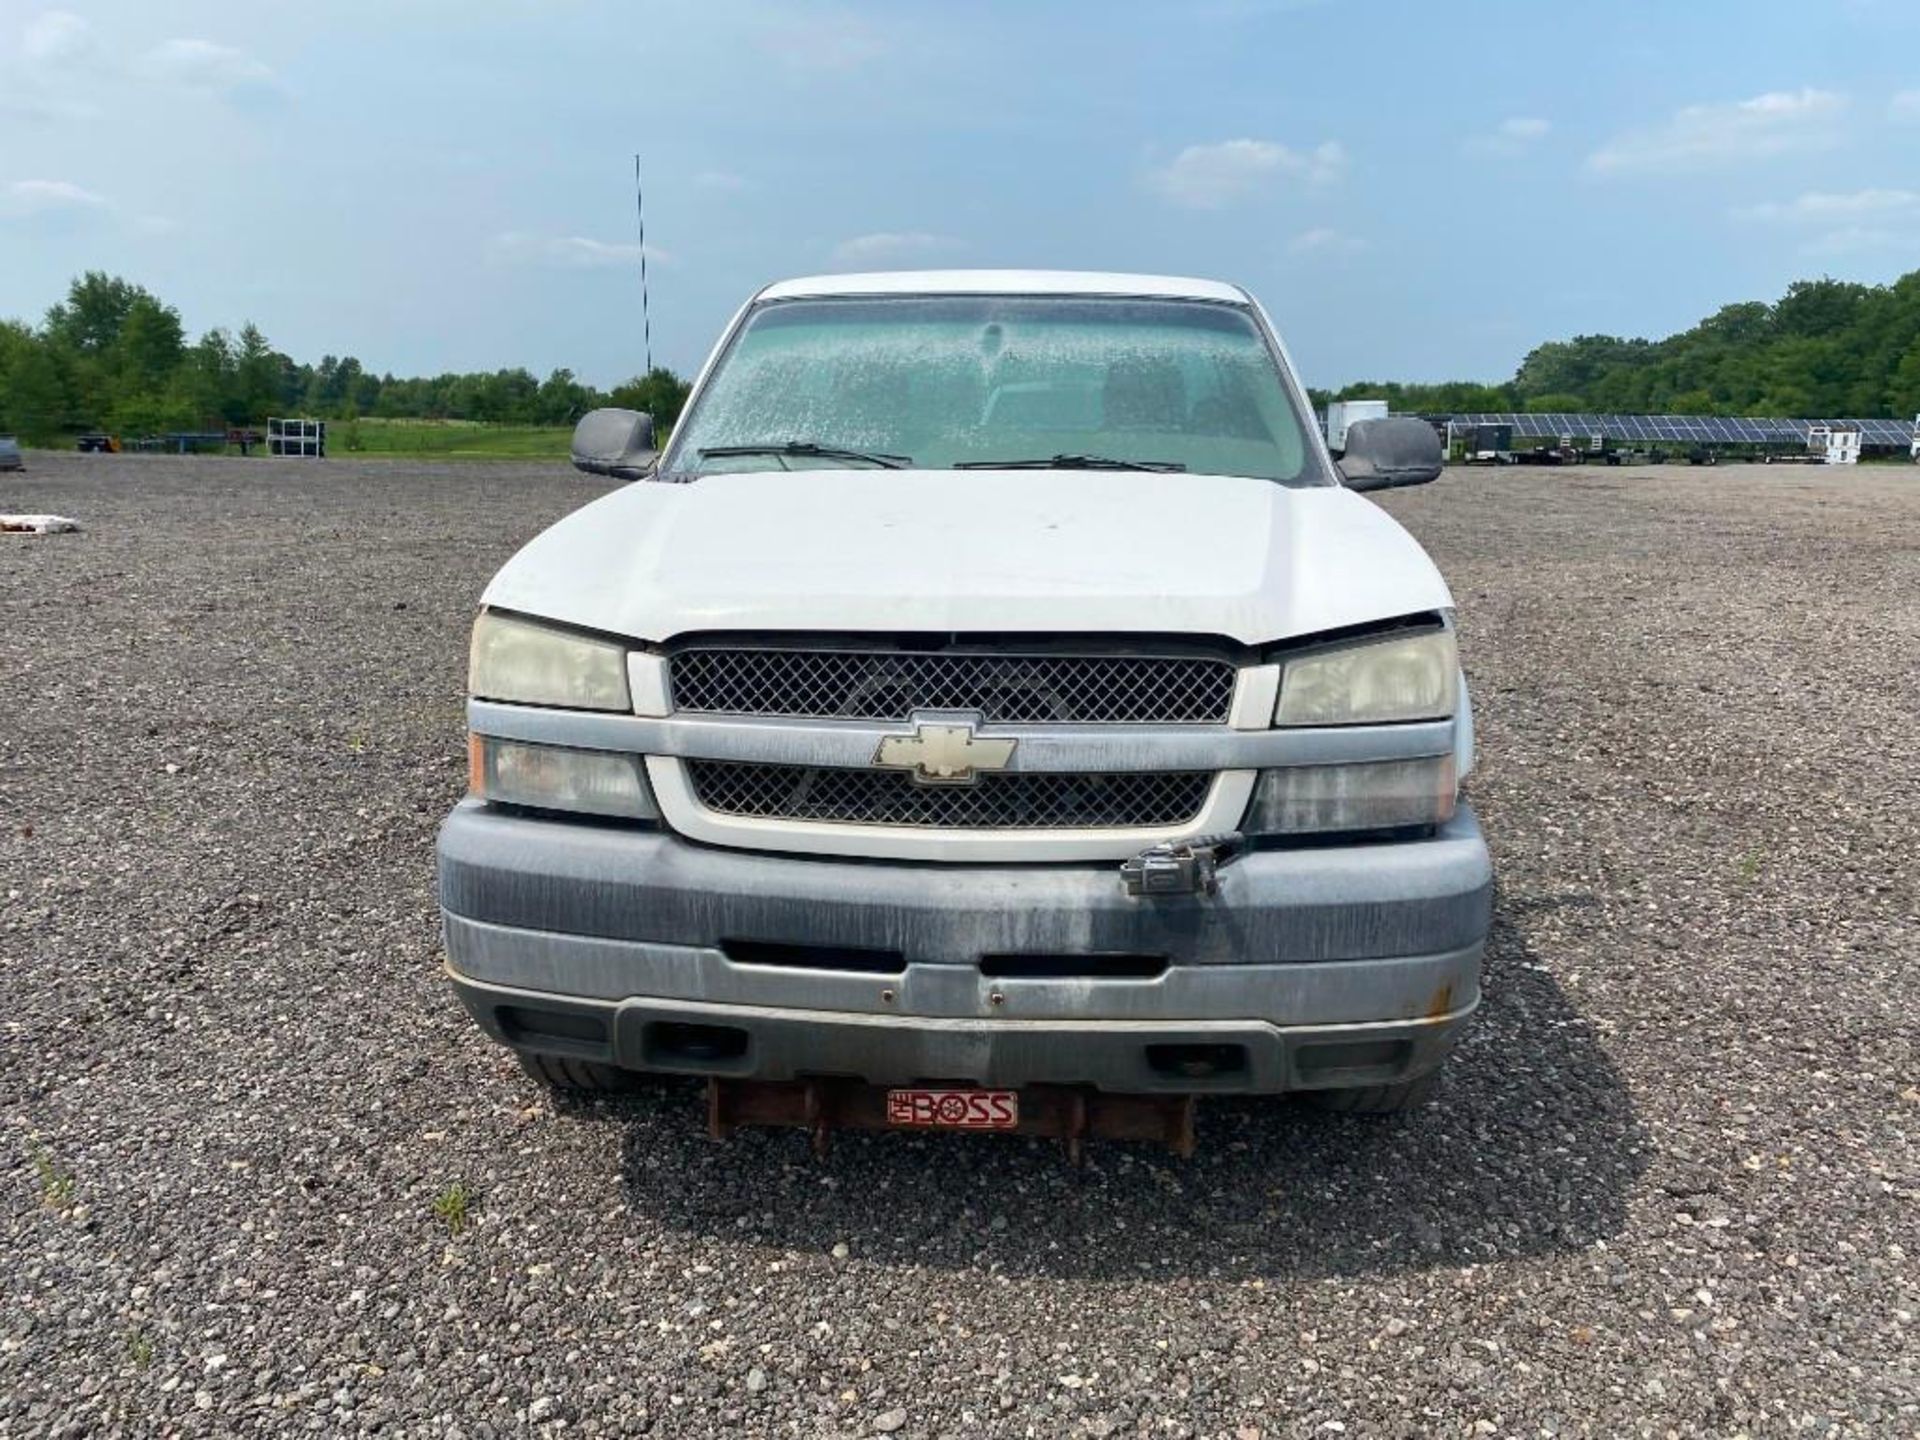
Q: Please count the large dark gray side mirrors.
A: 2